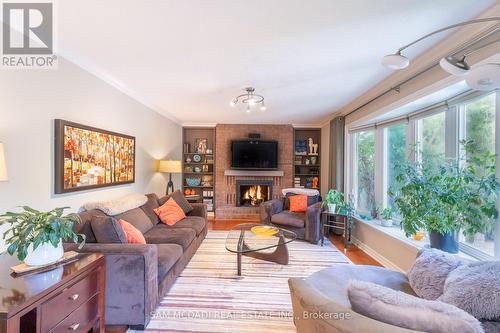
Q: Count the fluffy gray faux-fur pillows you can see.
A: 3